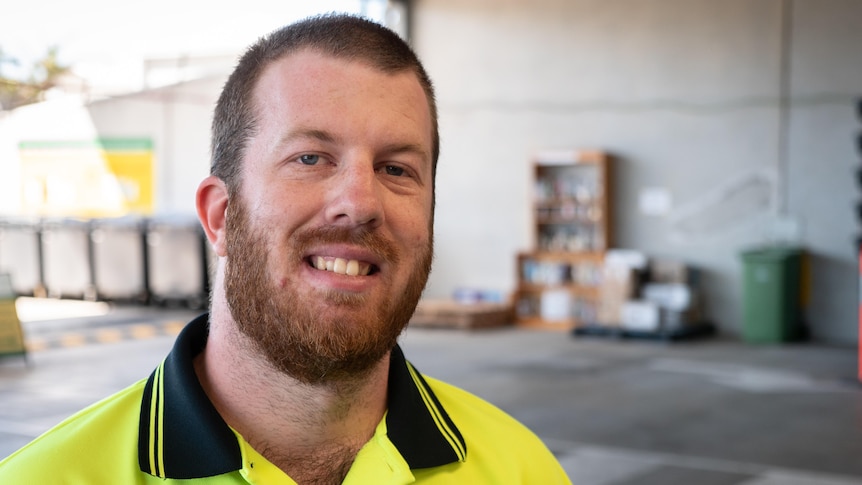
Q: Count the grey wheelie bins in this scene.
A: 4